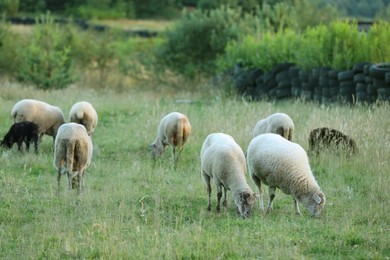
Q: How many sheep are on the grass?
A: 9